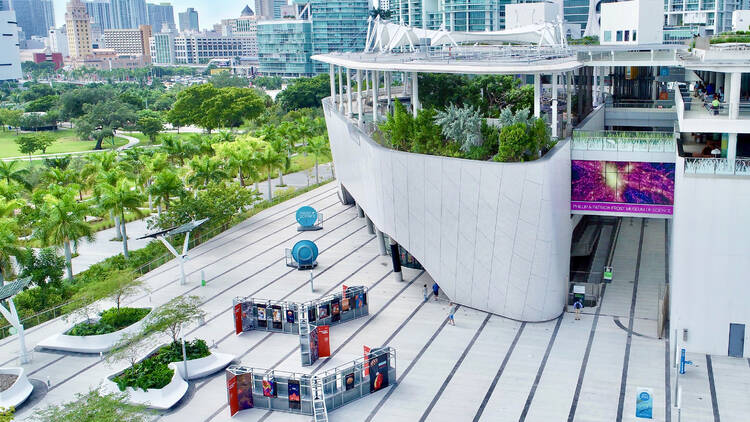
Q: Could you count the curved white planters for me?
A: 3